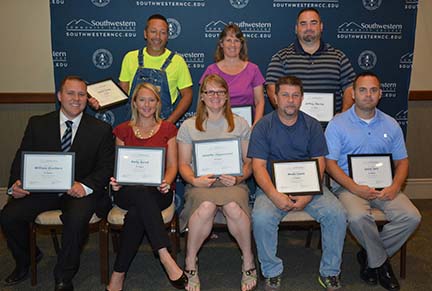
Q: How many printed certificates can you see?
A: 8